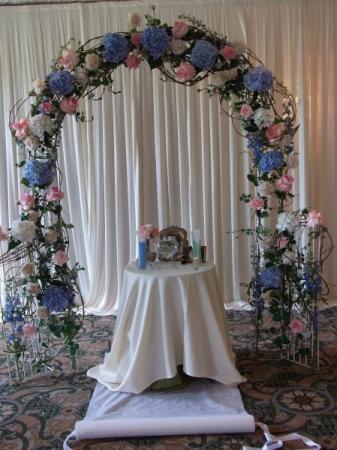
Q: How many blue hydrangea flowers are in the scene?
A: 9